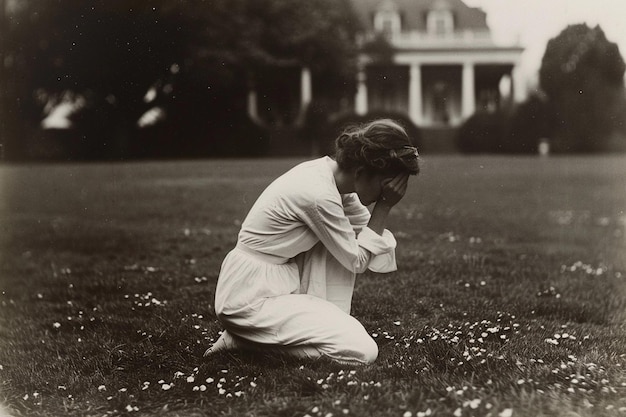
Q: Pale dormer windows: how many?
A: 2